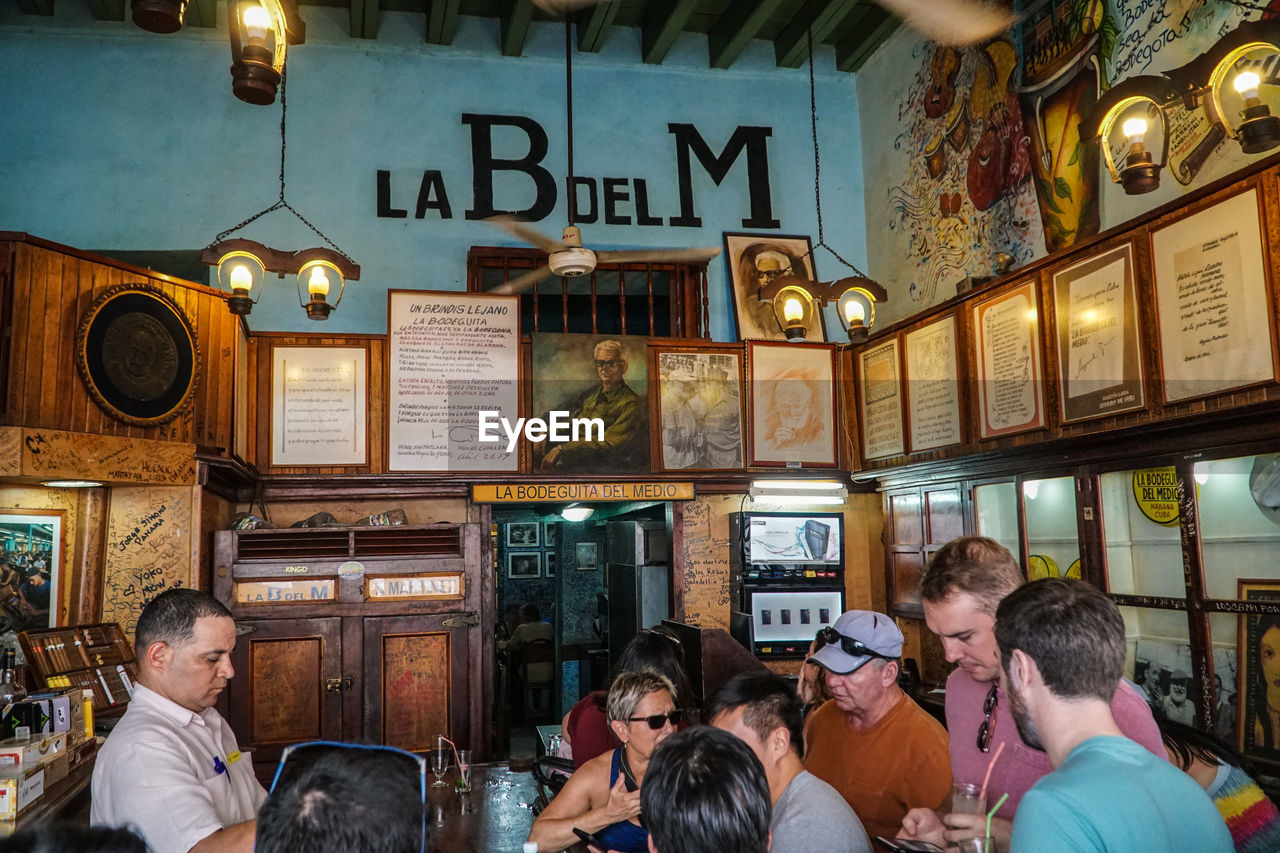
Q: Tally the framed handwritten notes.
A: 7